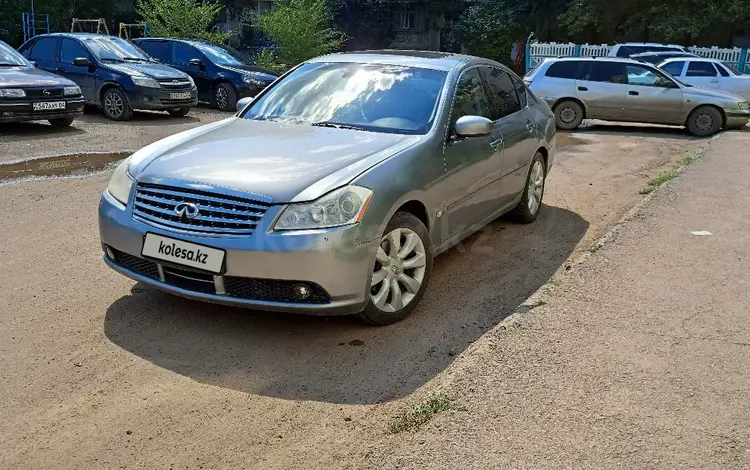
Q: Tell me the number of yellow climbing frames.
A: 2